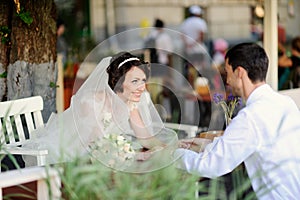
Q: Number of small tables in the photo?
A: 1